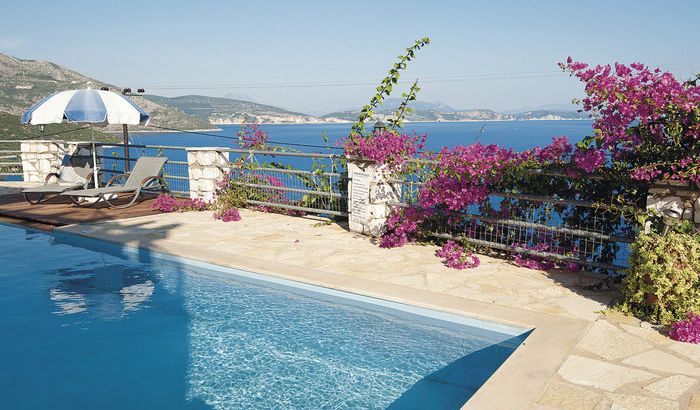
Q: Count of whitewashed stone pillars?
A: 4